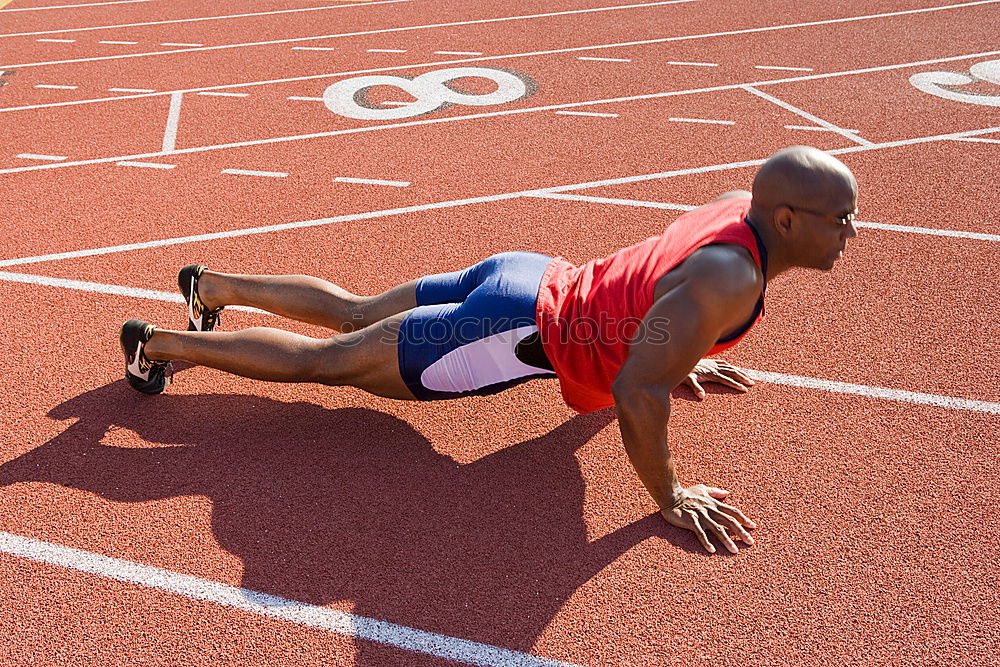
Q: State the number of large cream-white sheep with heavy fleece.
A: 0